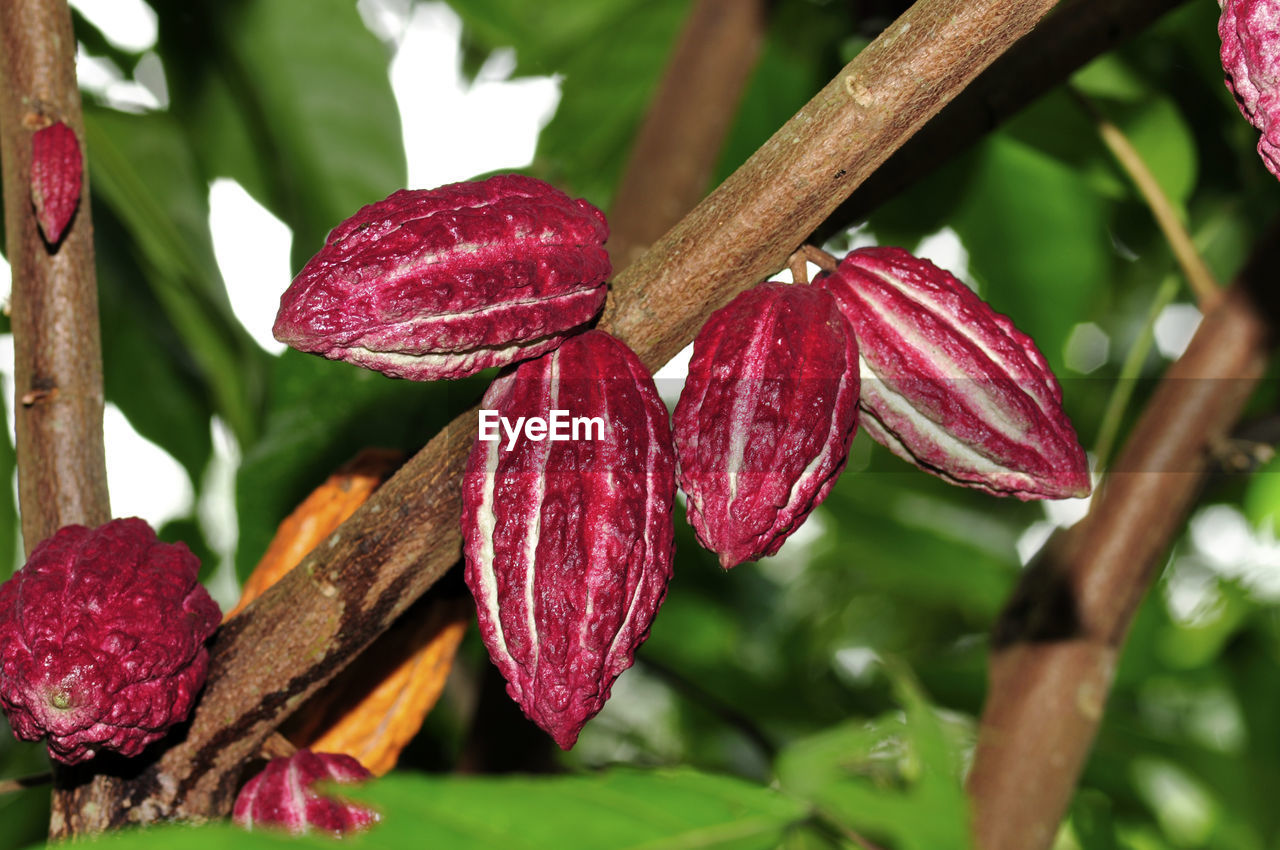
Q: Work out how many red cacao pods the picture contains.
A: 8